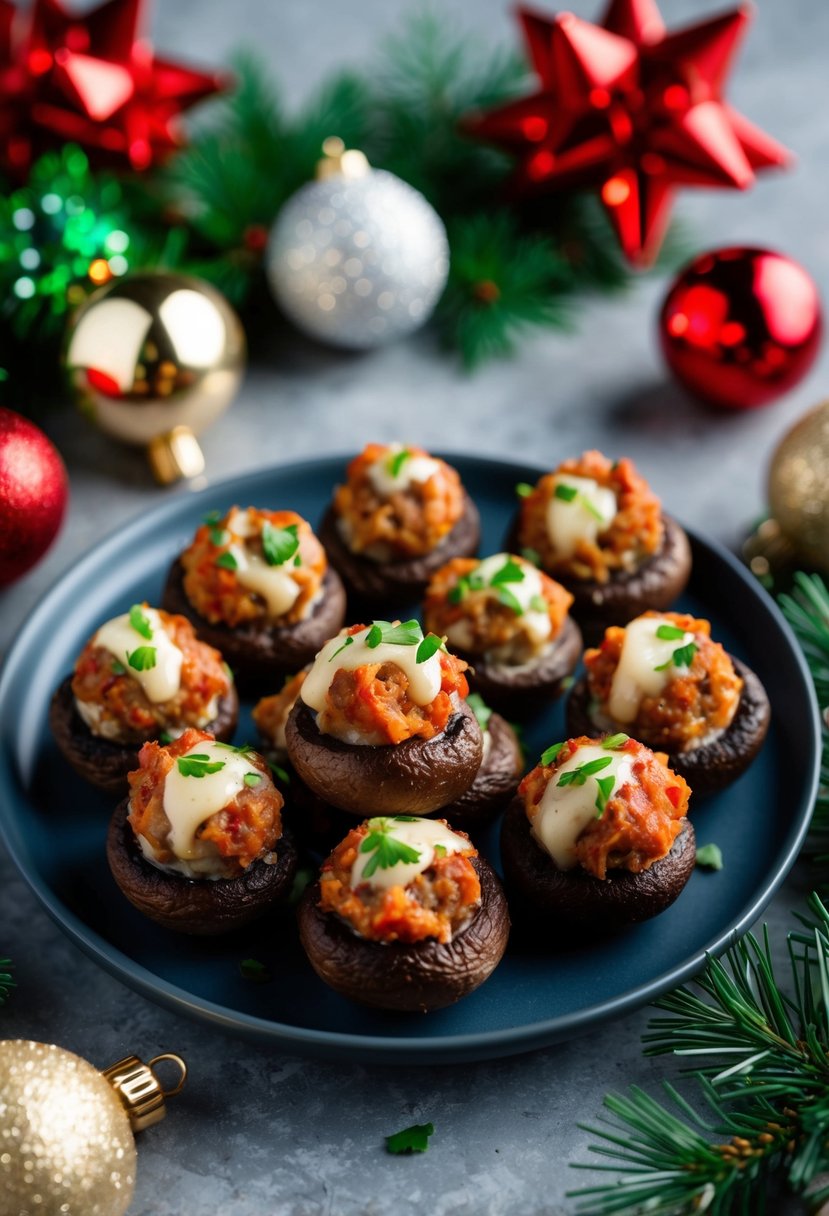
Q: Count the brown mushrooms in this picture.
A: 12